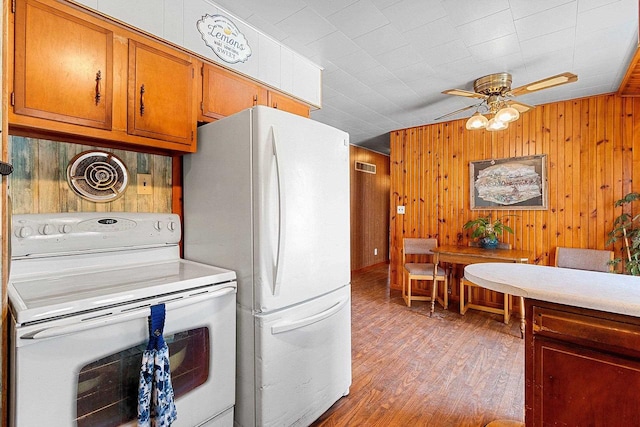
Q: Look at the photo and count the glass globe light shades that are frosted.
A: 3